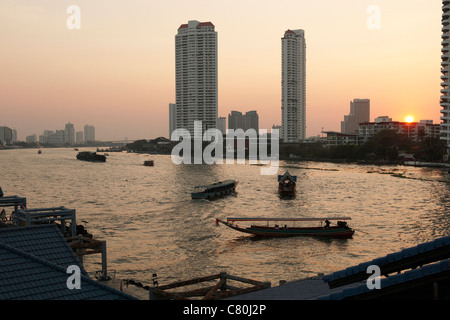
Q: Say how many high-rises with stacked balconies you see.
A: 3